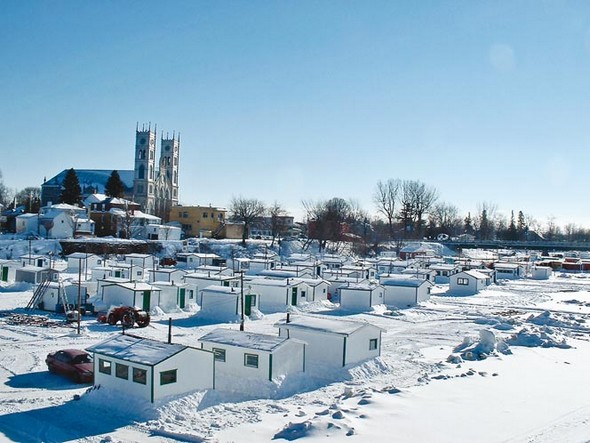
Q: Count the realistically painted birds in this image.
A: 0